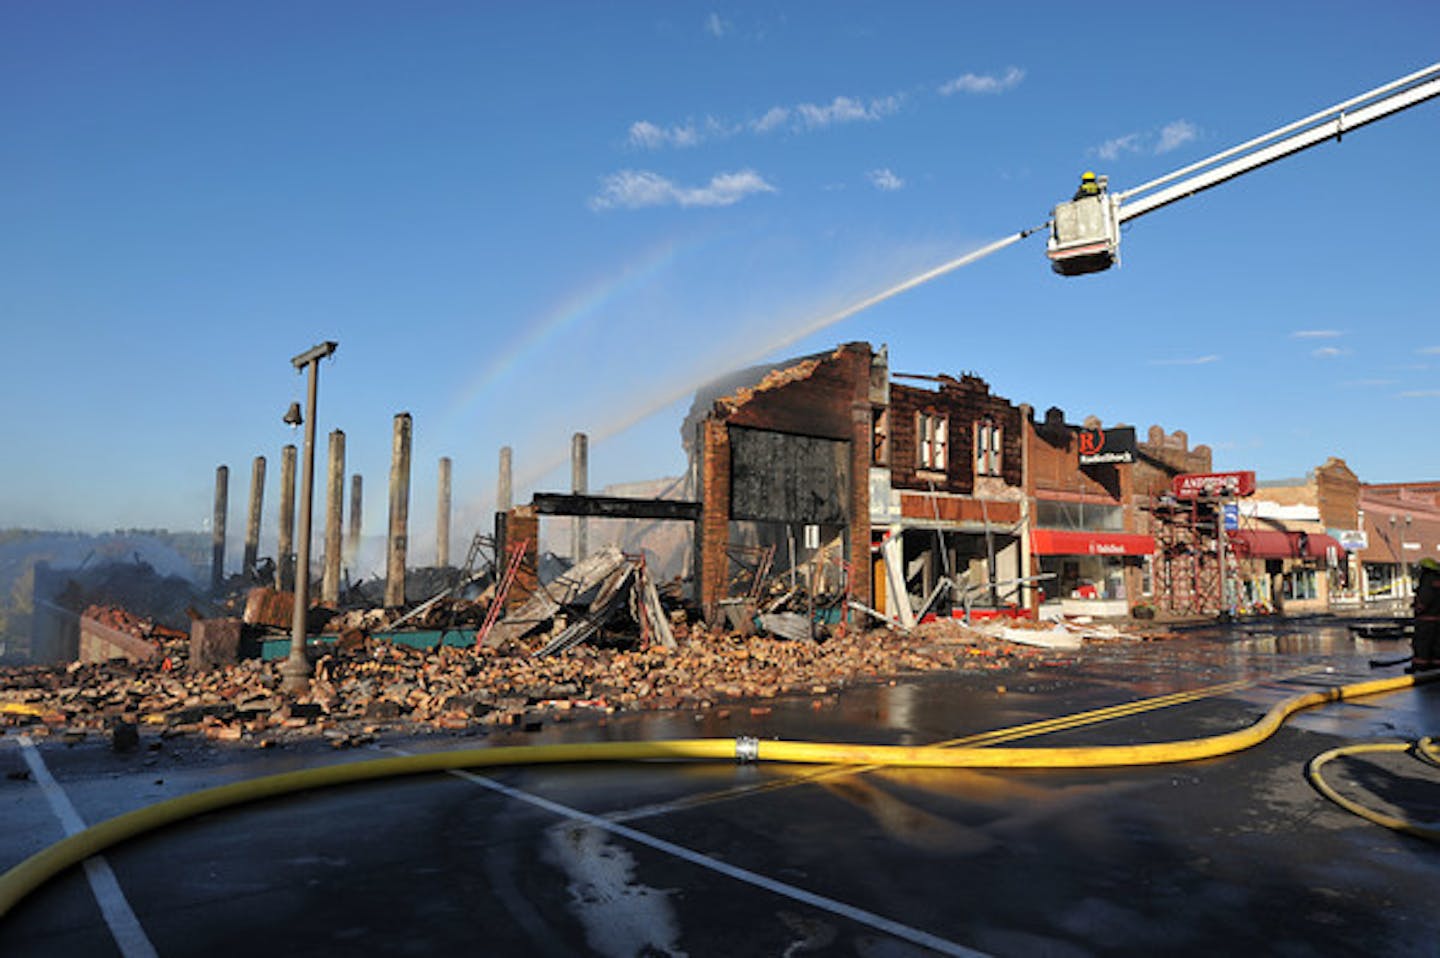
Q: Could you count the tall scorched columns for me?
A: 9